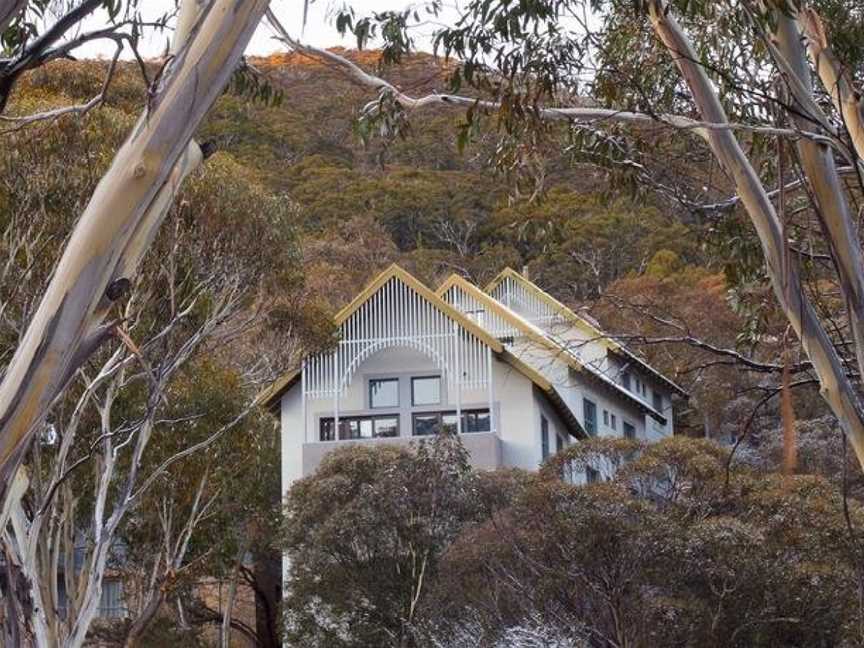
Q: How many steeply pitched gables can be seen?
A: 3